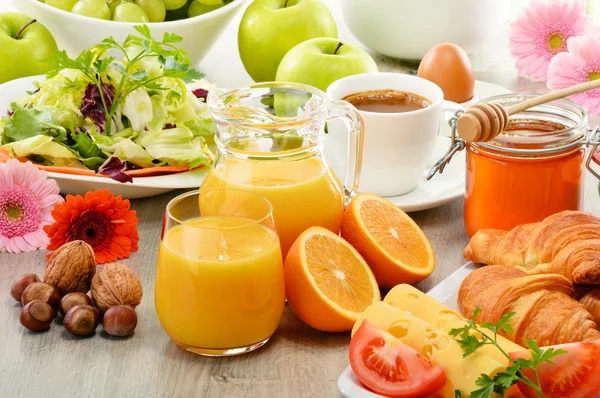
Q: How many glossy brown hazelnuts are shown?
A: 6